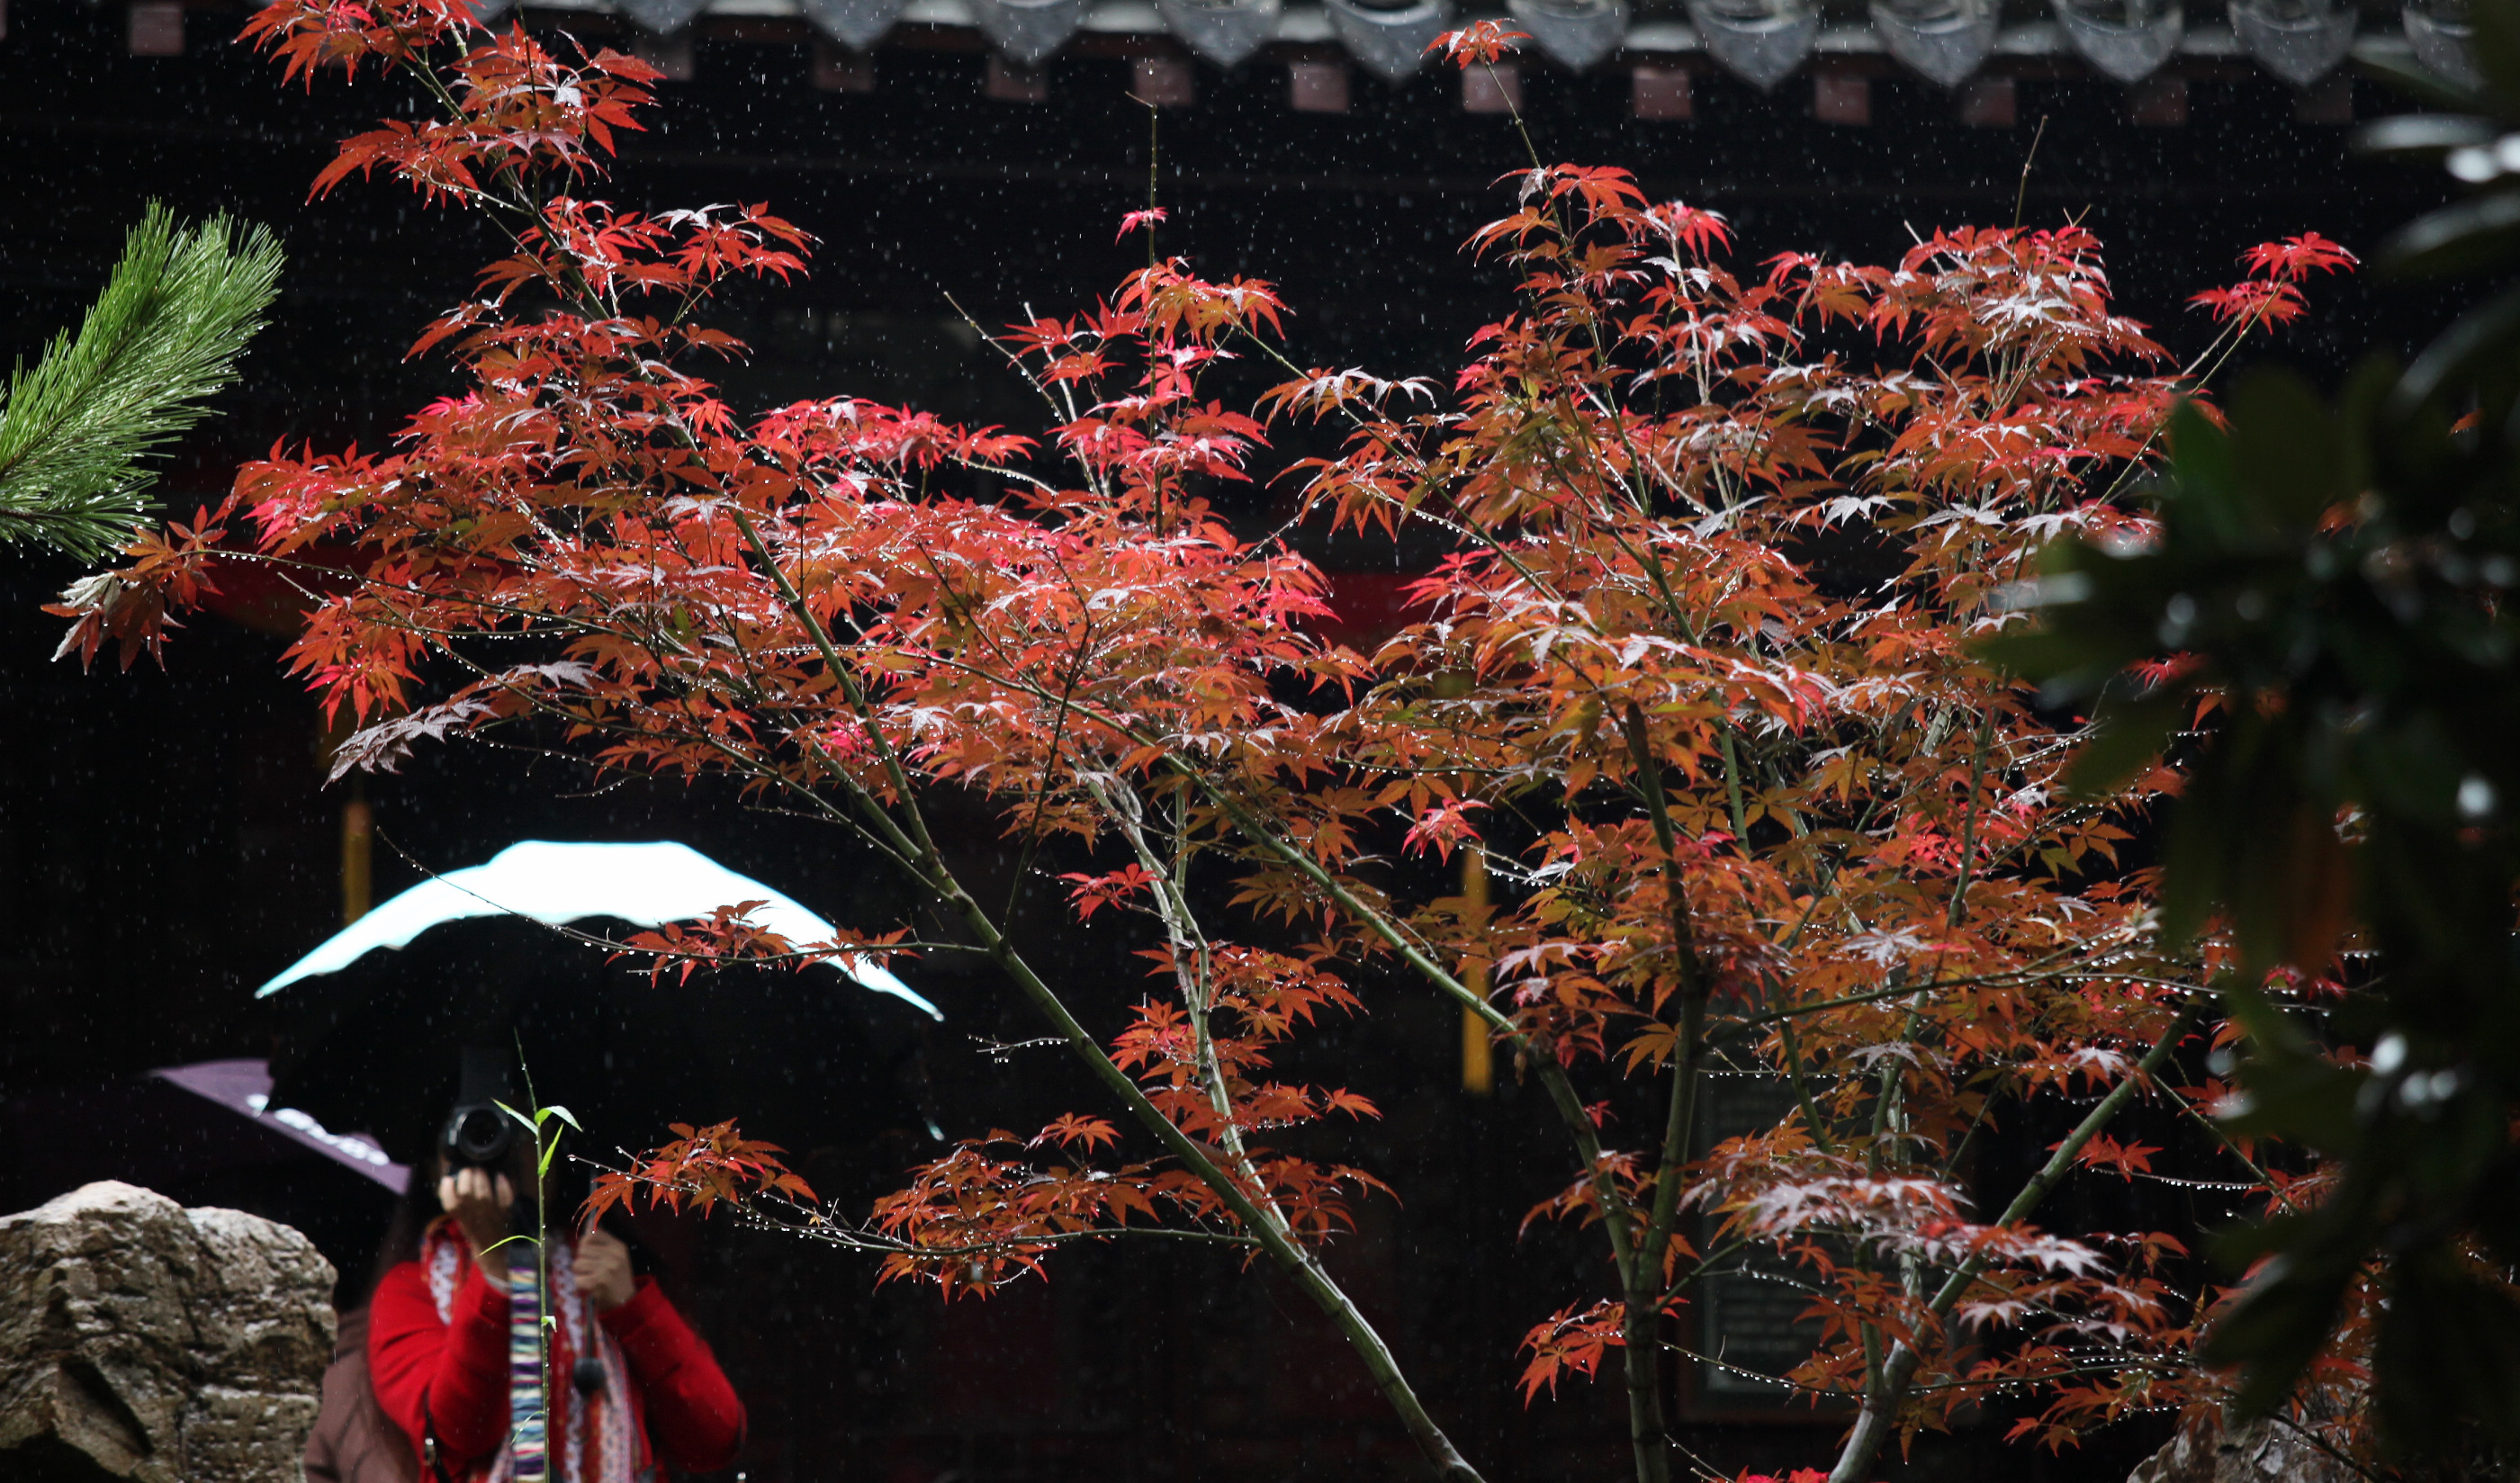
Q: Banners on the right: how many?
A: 1